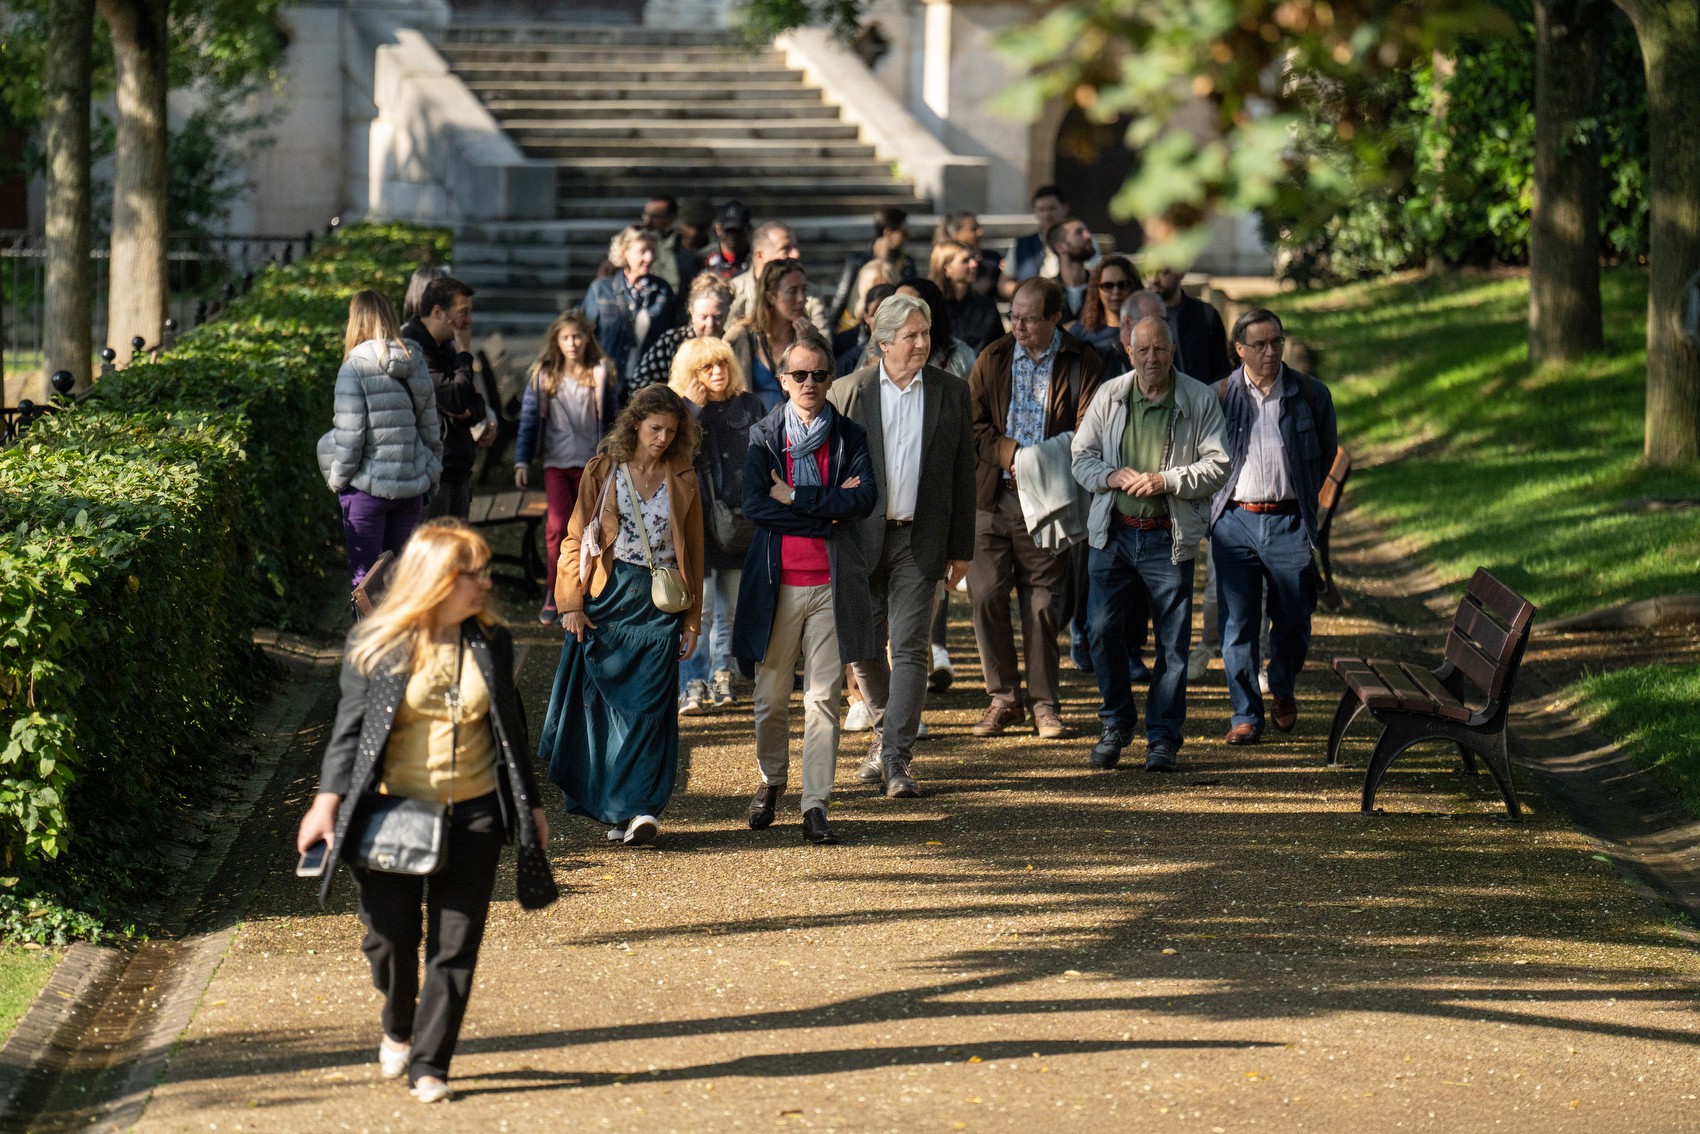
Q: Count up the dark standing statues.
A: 0